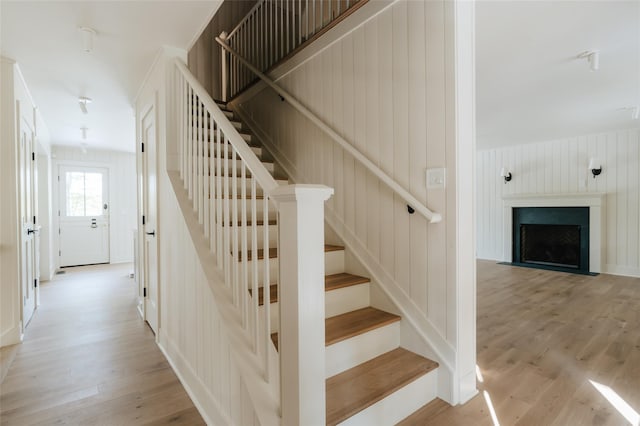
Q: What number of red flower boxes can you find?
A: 0